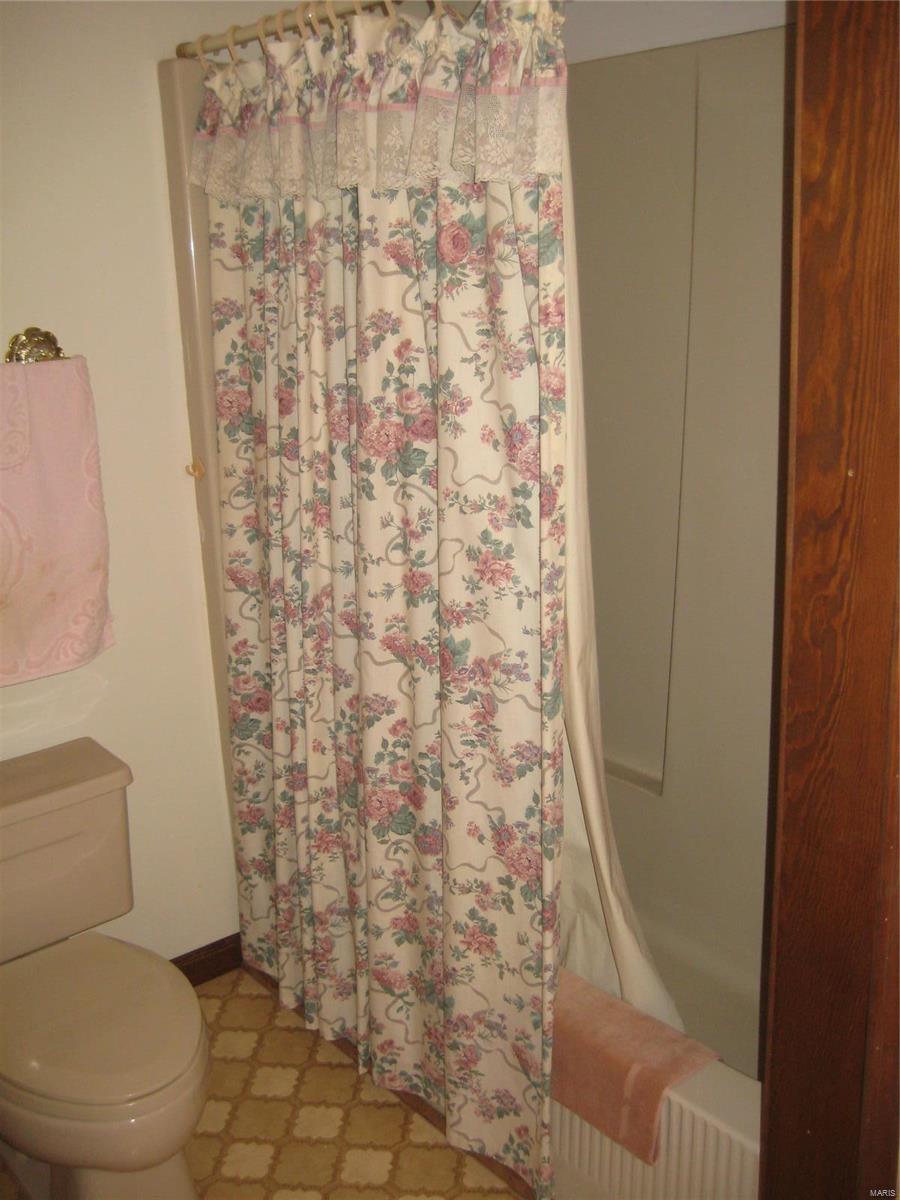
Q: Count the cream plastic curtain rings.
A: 10